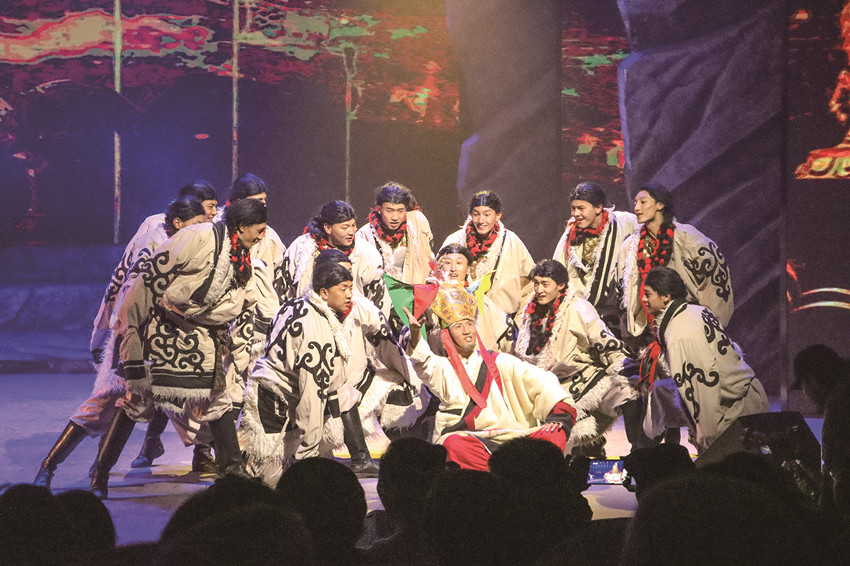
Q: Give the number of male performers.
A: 15